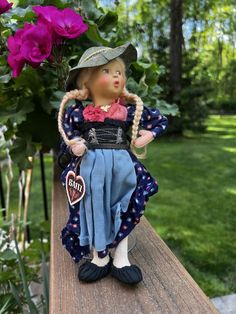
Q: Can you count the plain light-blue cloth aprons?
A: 1